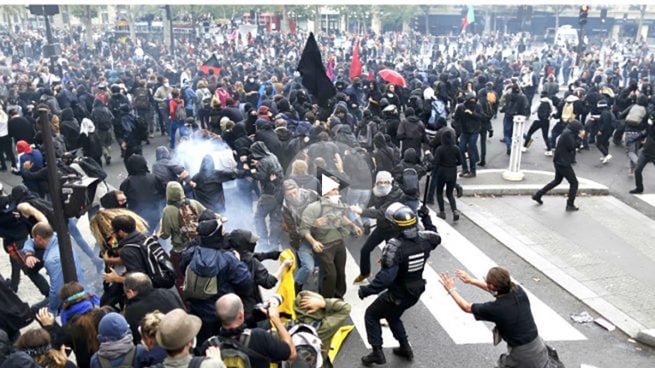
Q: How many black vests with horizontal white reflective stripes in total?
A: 1